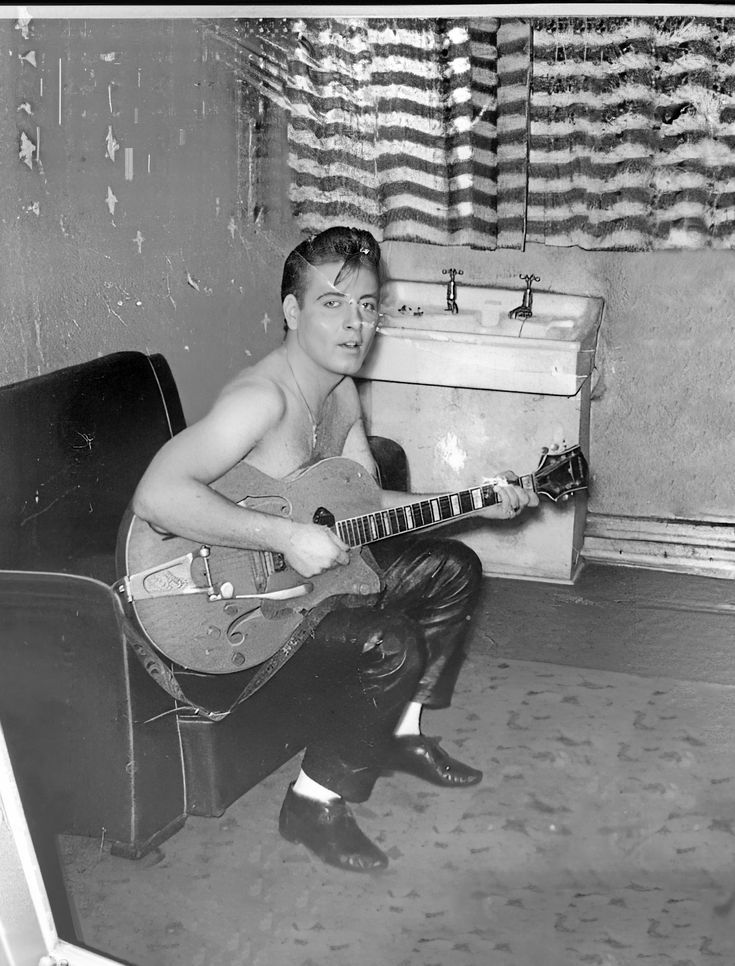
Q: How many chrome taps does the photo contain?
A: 2